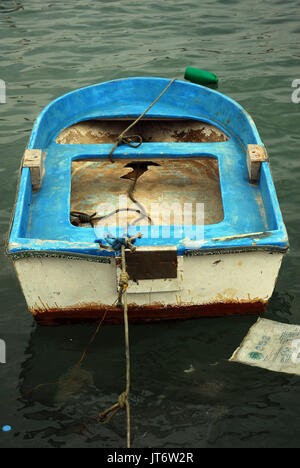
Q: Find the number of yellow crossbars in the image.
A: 0